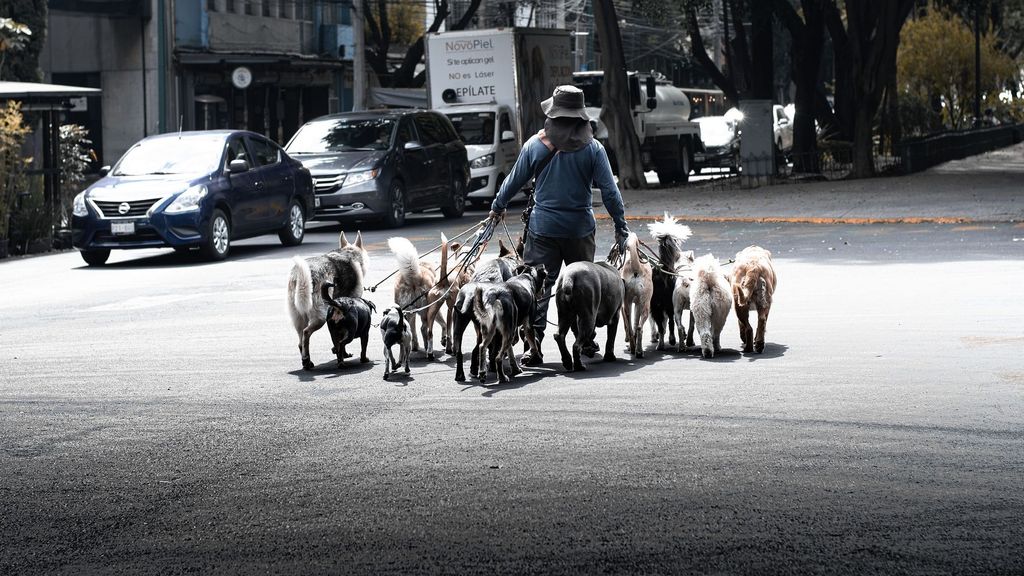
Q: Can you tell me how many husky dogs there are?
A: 1